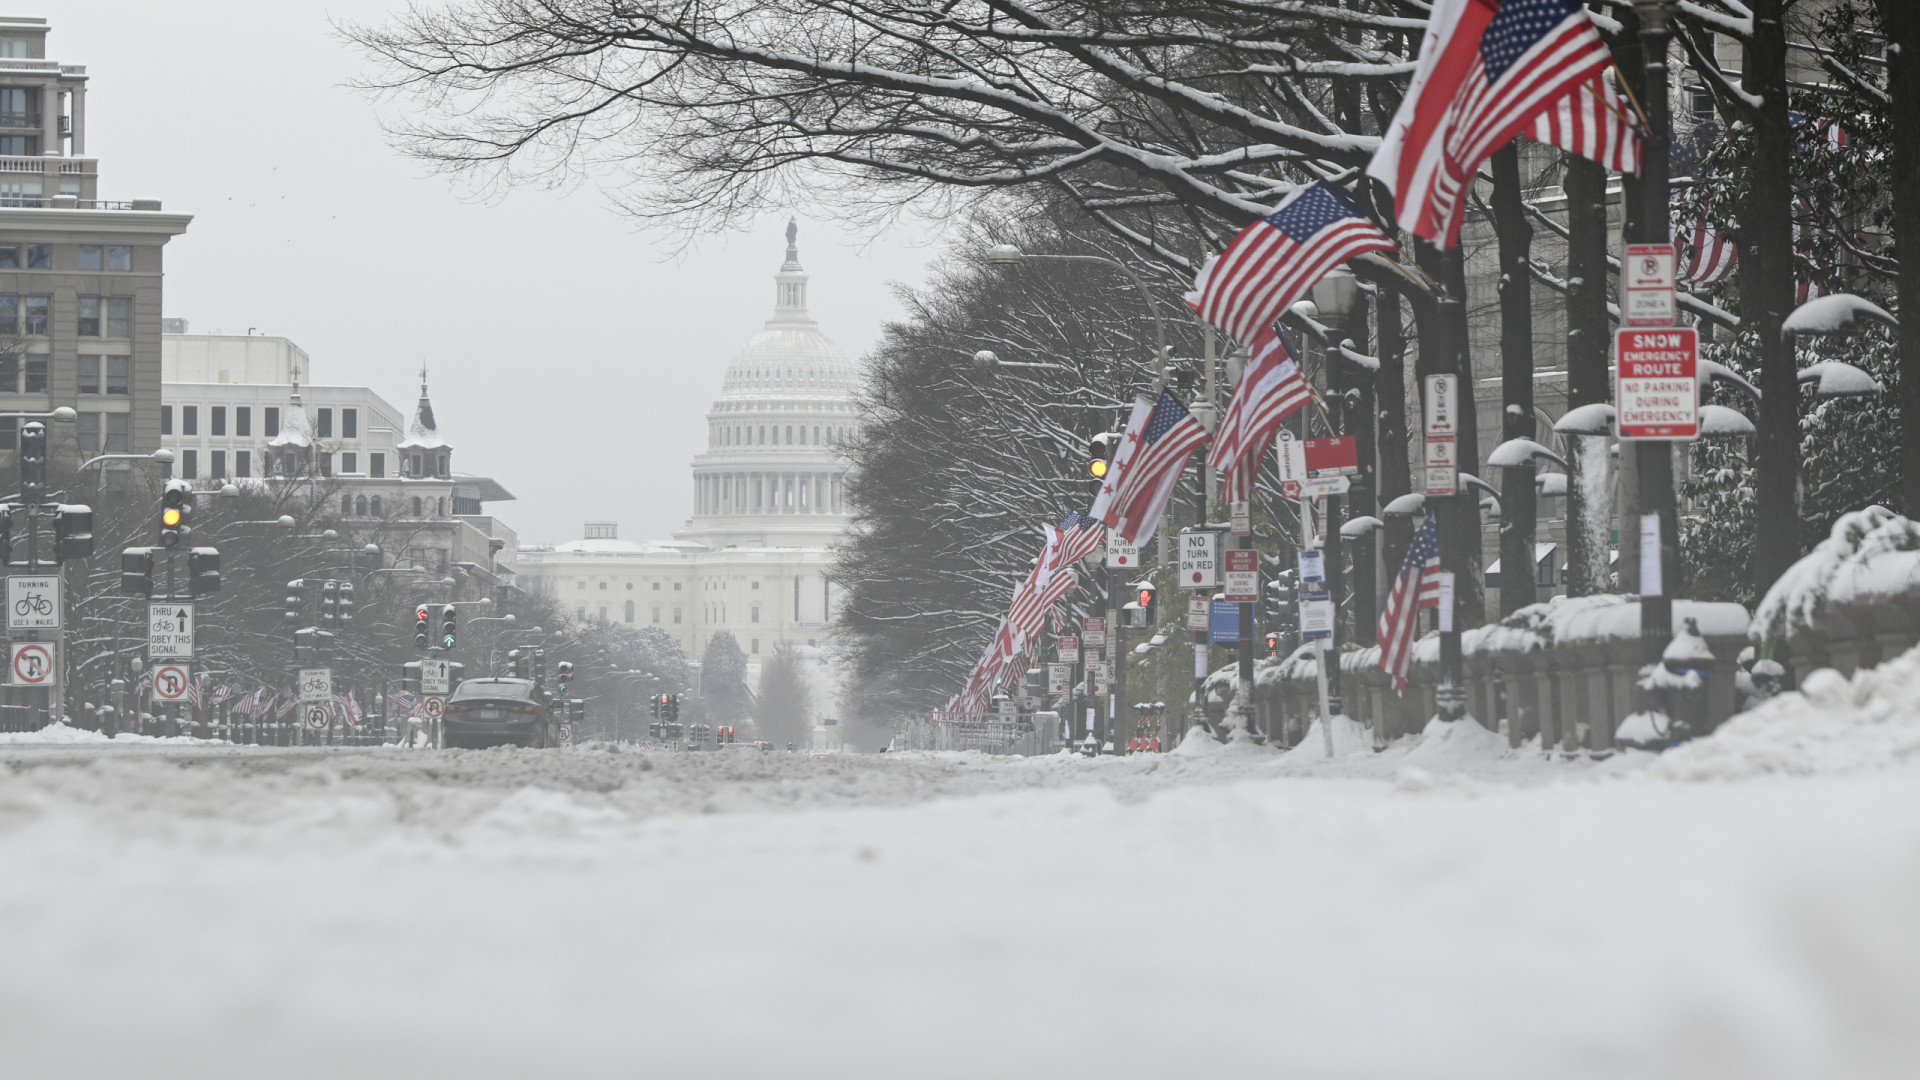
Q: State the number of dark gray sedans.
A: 1